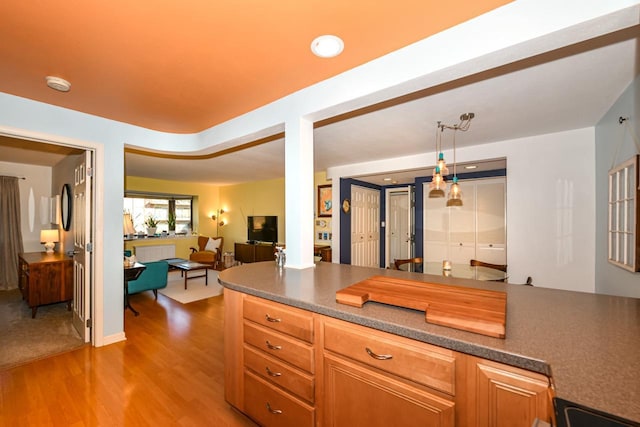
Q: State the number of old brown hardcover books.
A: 0